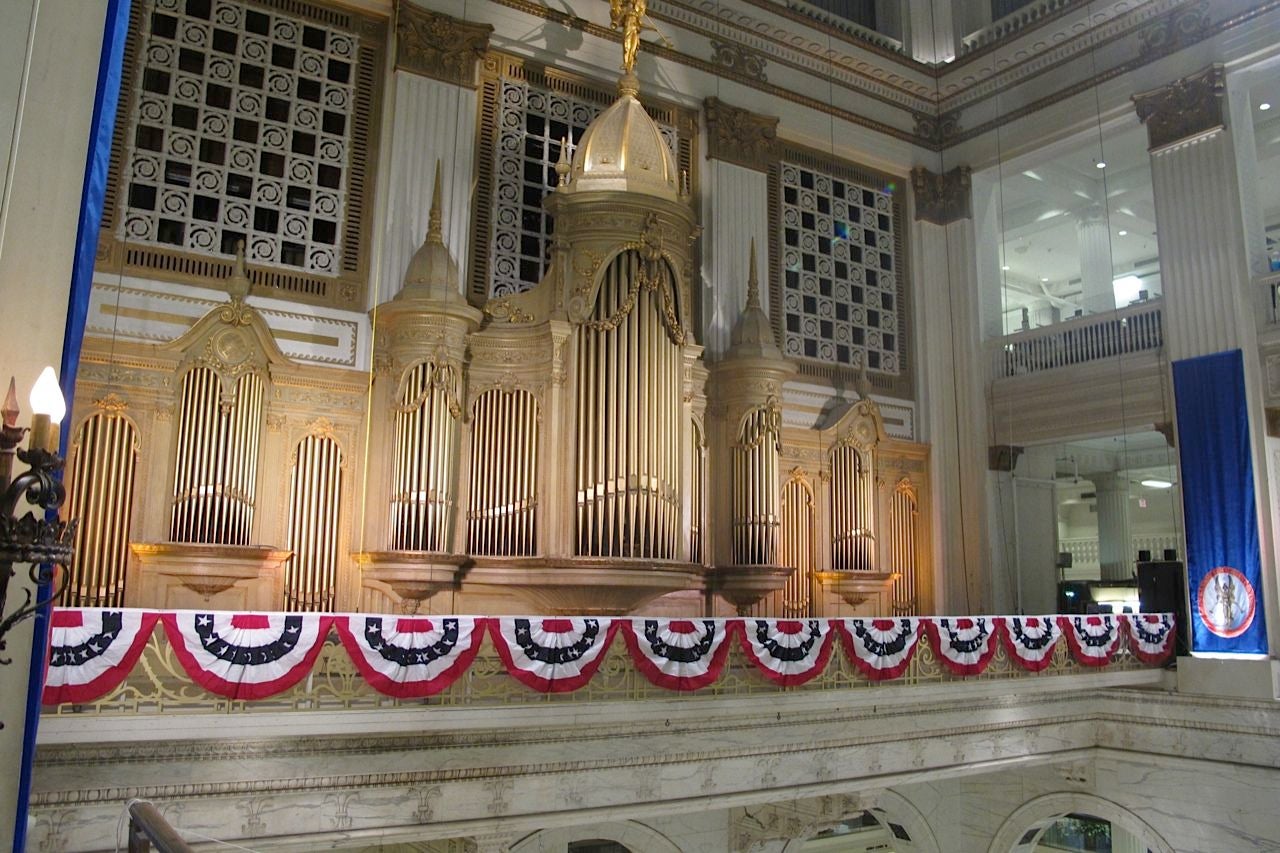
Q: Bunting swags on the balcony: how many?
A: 11